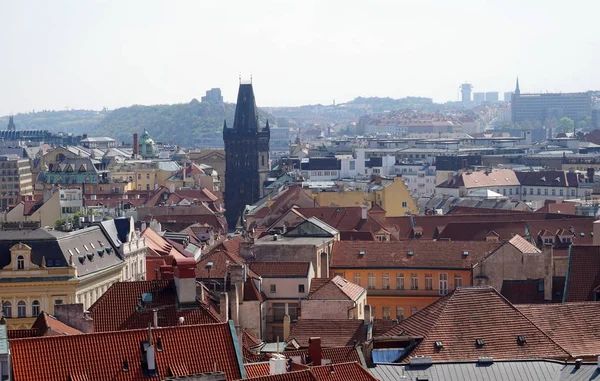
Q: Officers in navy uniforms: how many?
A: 0